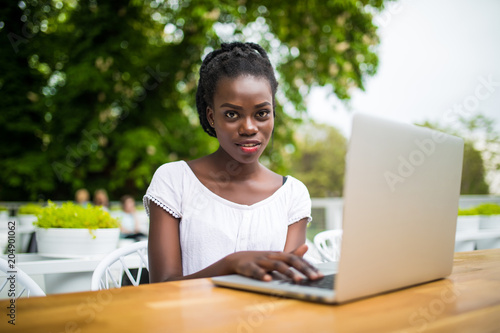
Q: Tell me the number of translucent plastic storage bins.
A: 0